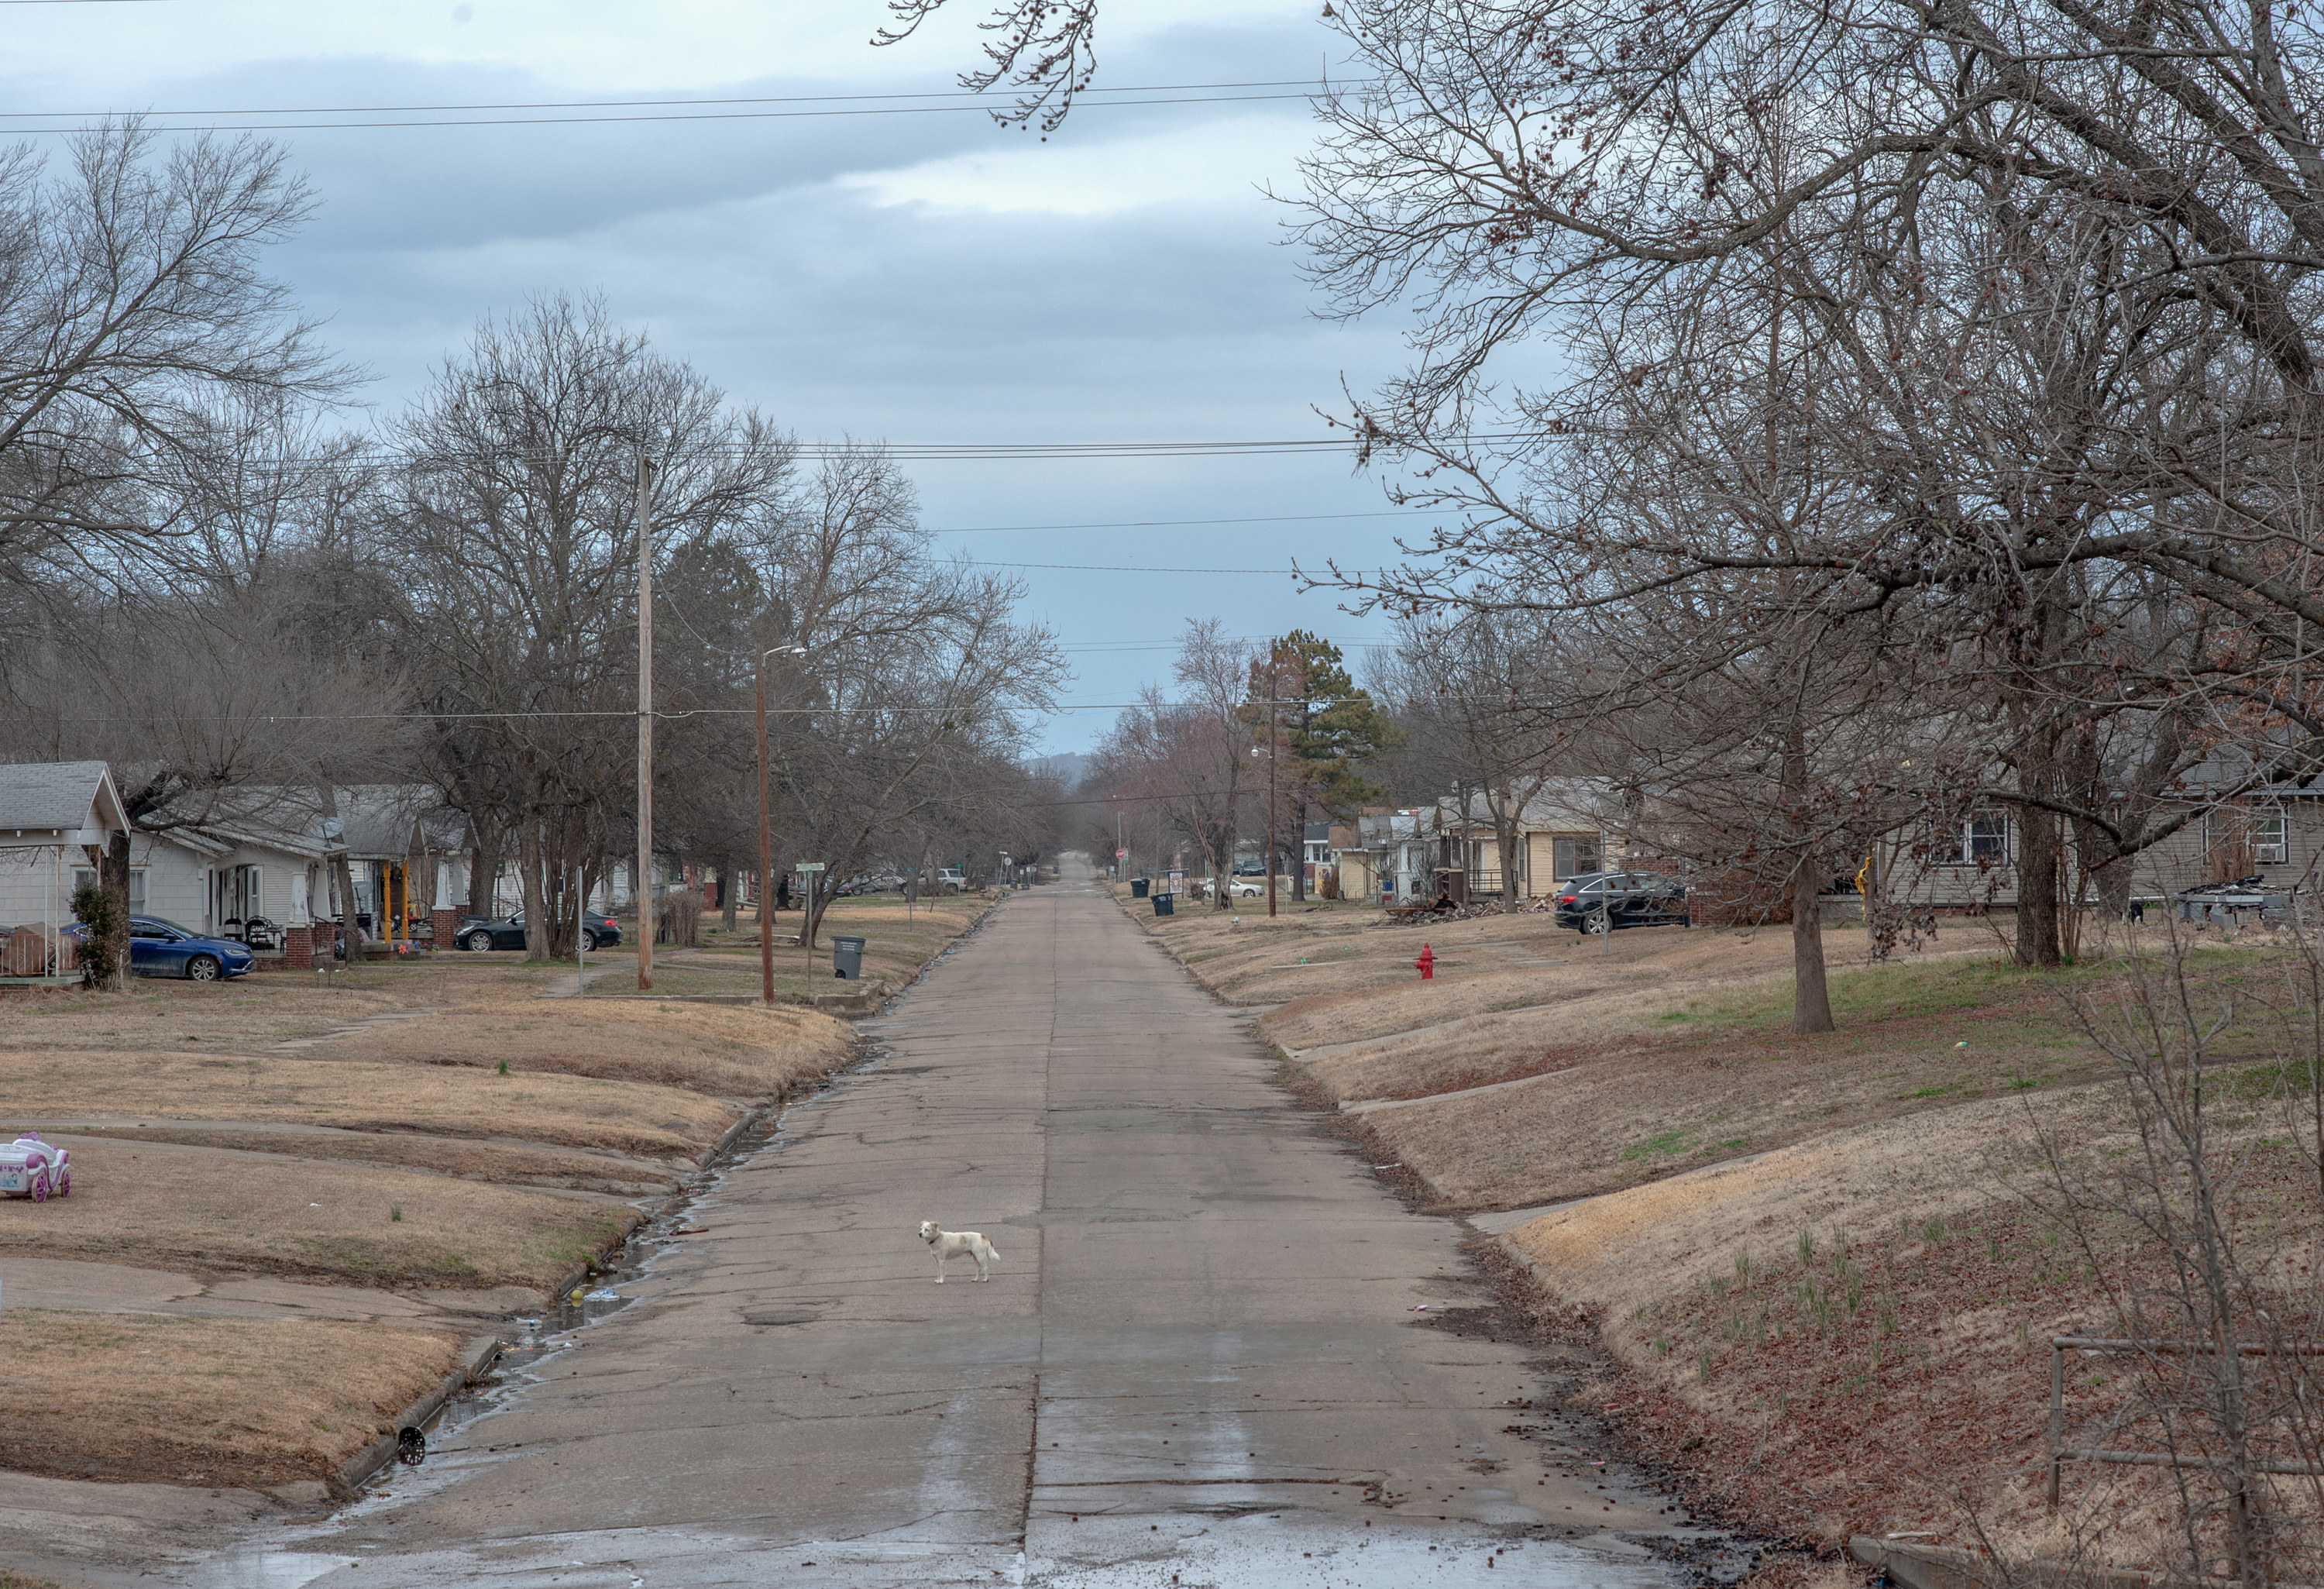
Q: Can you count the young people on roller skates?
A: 0